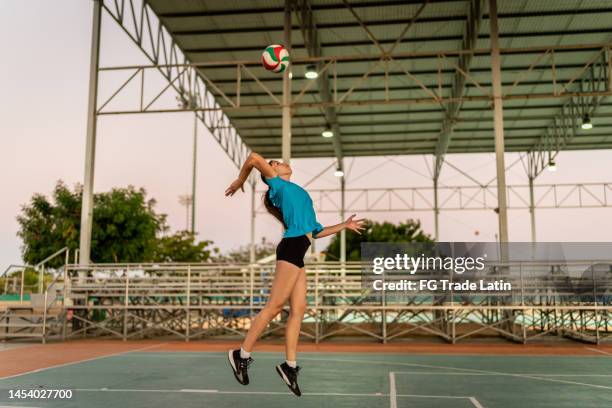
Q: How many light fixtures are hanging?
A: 5